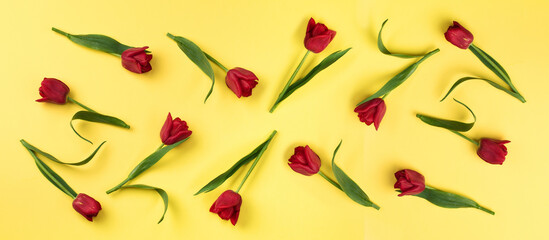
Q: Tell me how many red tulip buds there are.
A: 12